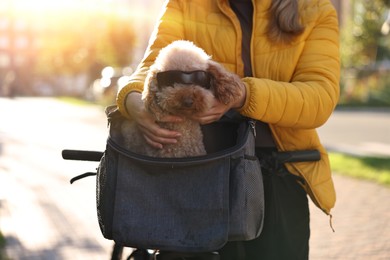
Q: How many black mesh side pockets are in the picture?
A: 2